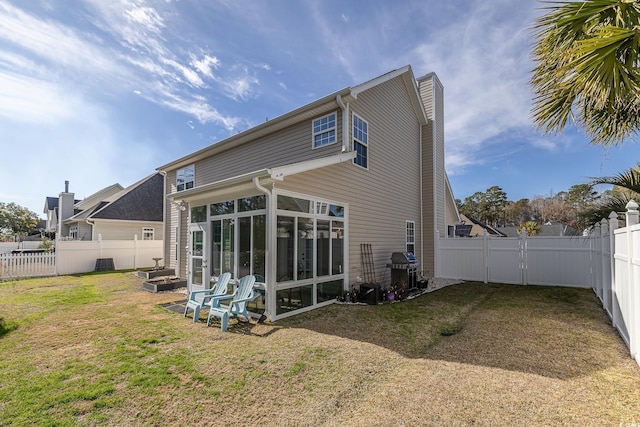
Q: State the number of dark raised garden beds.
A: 2